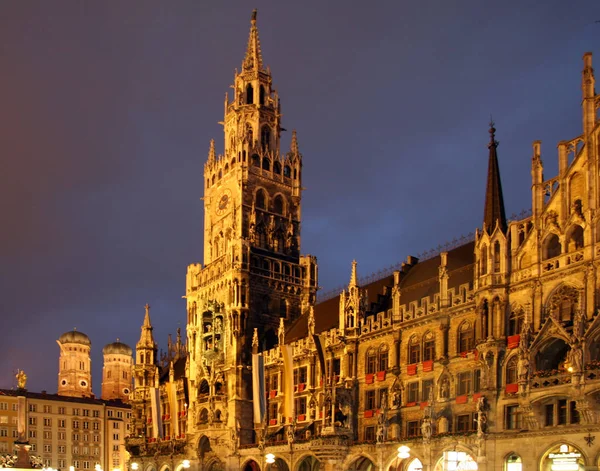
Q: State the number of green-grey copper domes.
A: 2